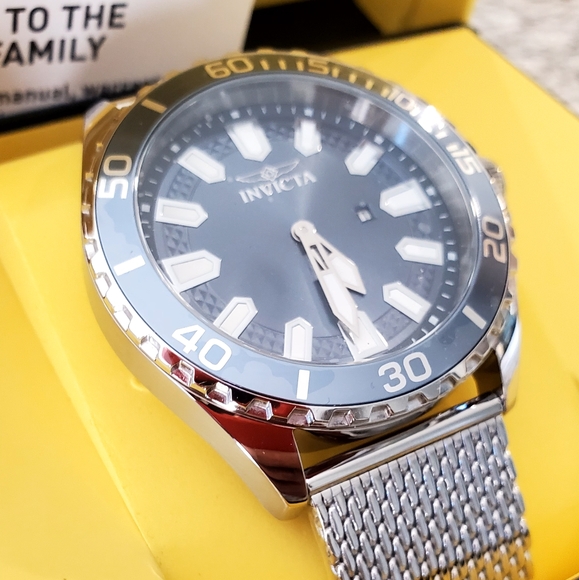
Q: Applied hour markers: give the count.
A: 12